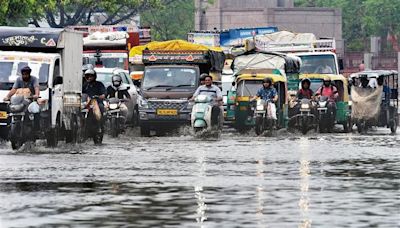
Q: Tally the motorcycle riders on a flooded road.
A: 7